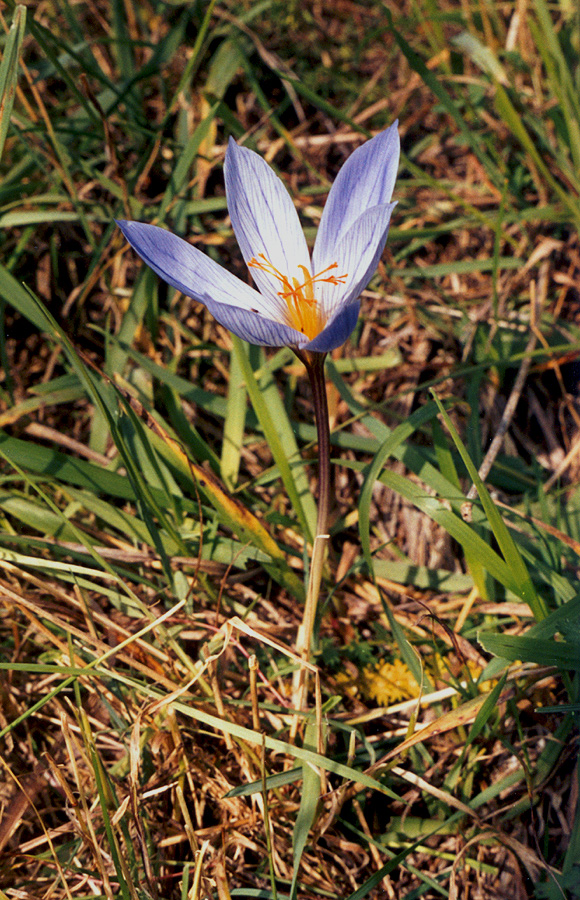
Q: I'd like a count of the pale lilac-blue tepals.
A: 6